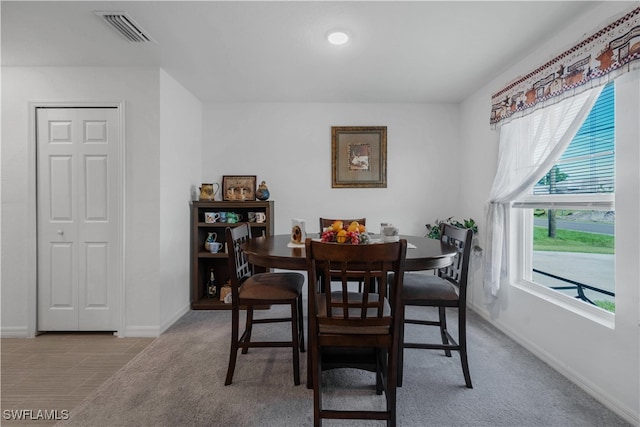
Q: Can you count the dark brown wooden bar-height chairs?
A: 4